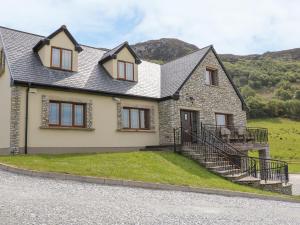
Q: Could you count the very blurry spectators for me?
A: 0